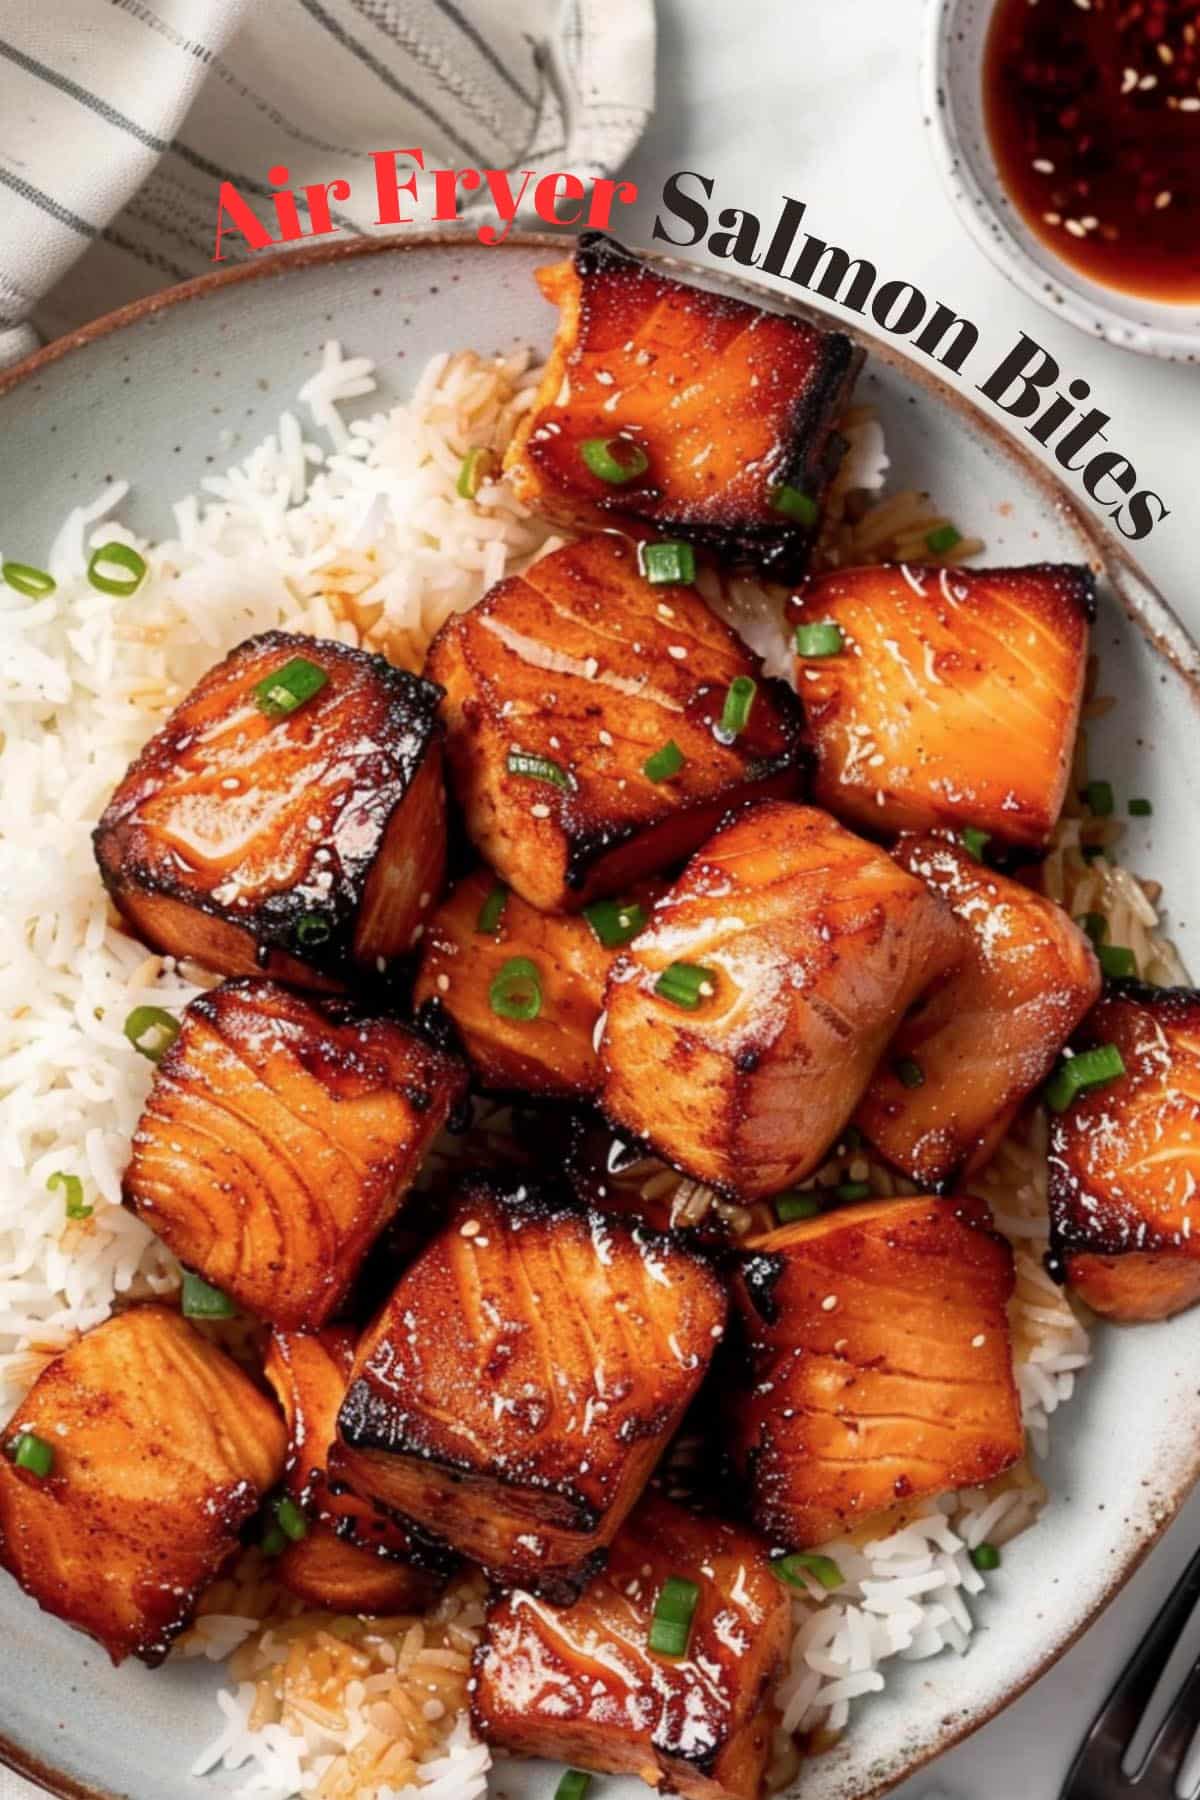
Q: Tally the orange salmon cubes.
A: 14